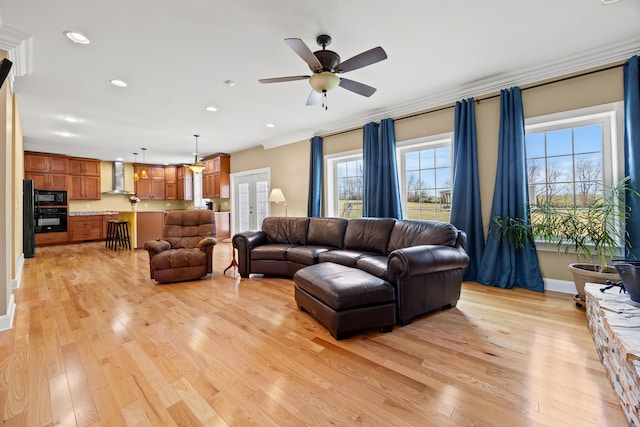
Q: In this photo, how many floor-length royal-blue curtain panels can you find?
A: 6